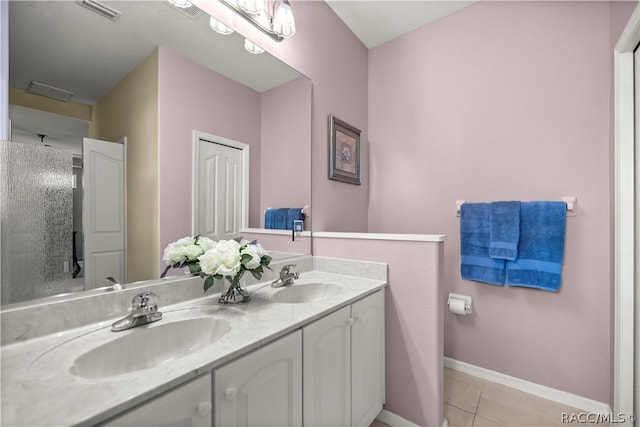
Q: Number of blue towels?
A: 3